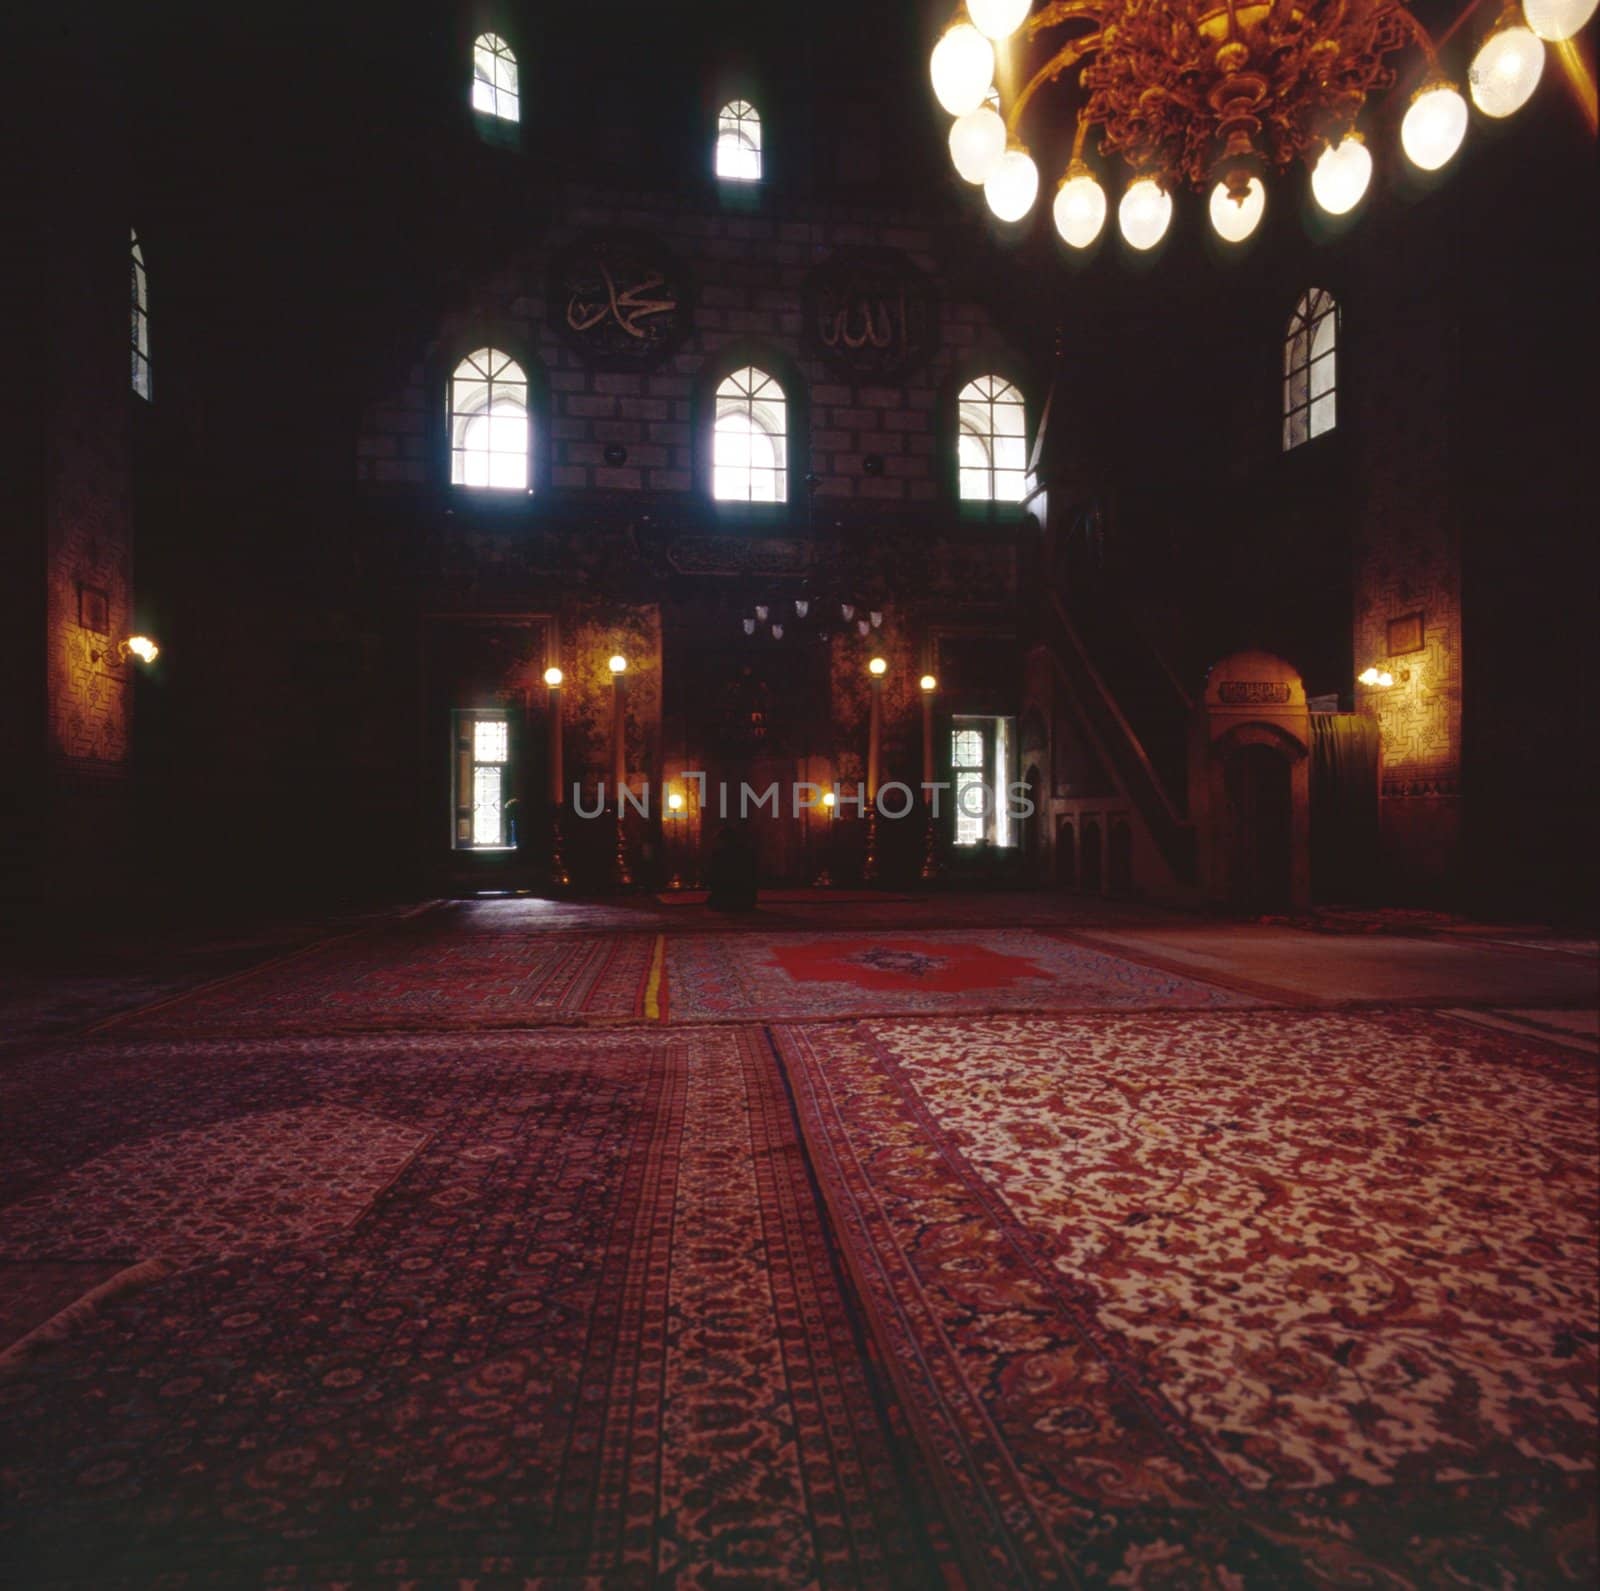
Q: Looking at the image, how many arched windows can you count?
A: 7